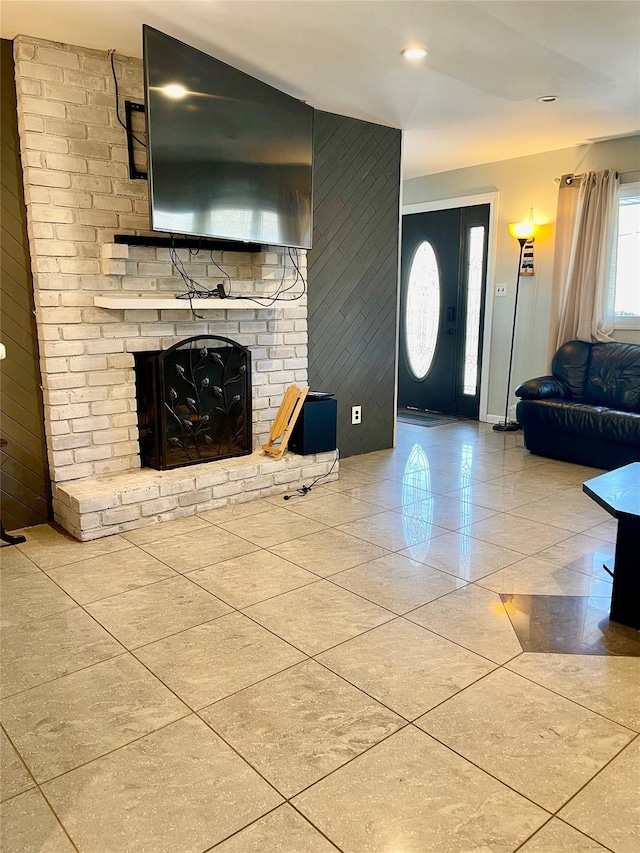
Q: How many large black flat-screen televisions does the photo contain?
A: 1